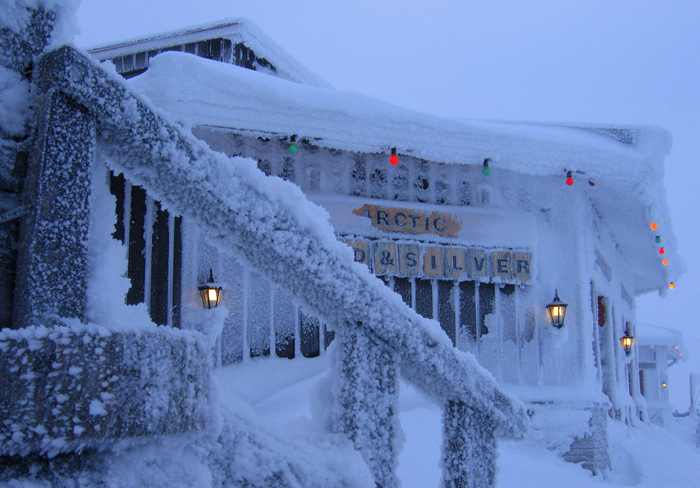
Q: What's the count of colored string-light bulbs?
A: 9